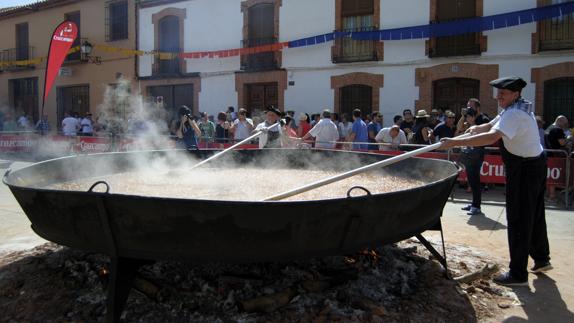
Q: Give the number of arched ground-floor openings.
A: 3